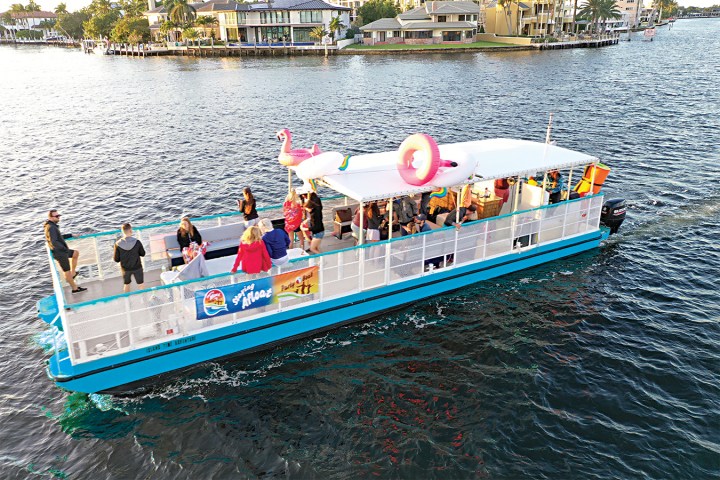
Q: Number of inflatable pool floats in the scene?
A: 4